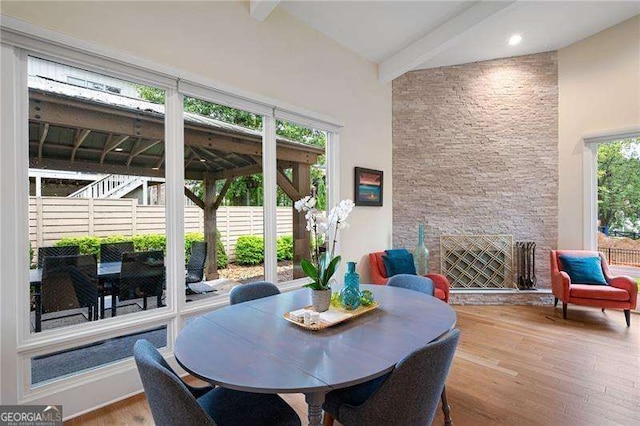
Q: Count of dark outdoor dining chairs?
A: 5